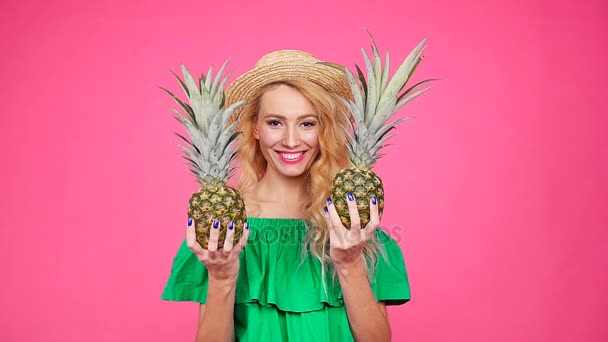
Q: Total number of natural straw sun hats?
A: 1